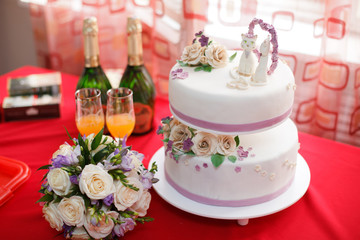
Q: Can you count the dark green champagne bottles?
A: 2